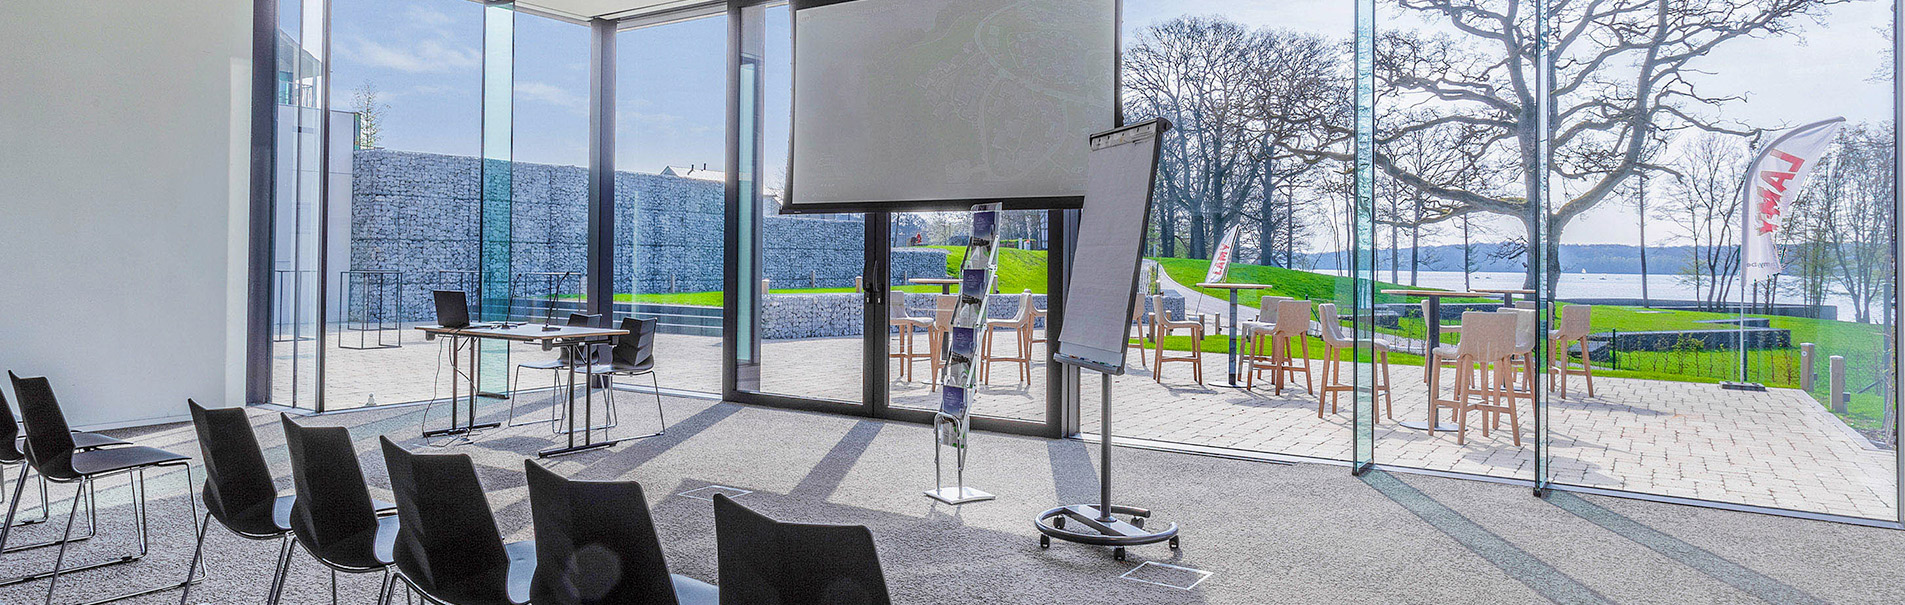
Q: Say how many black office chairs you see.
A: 9